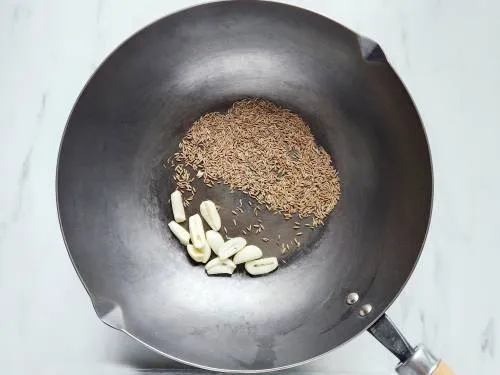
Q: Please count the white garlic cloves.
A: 10